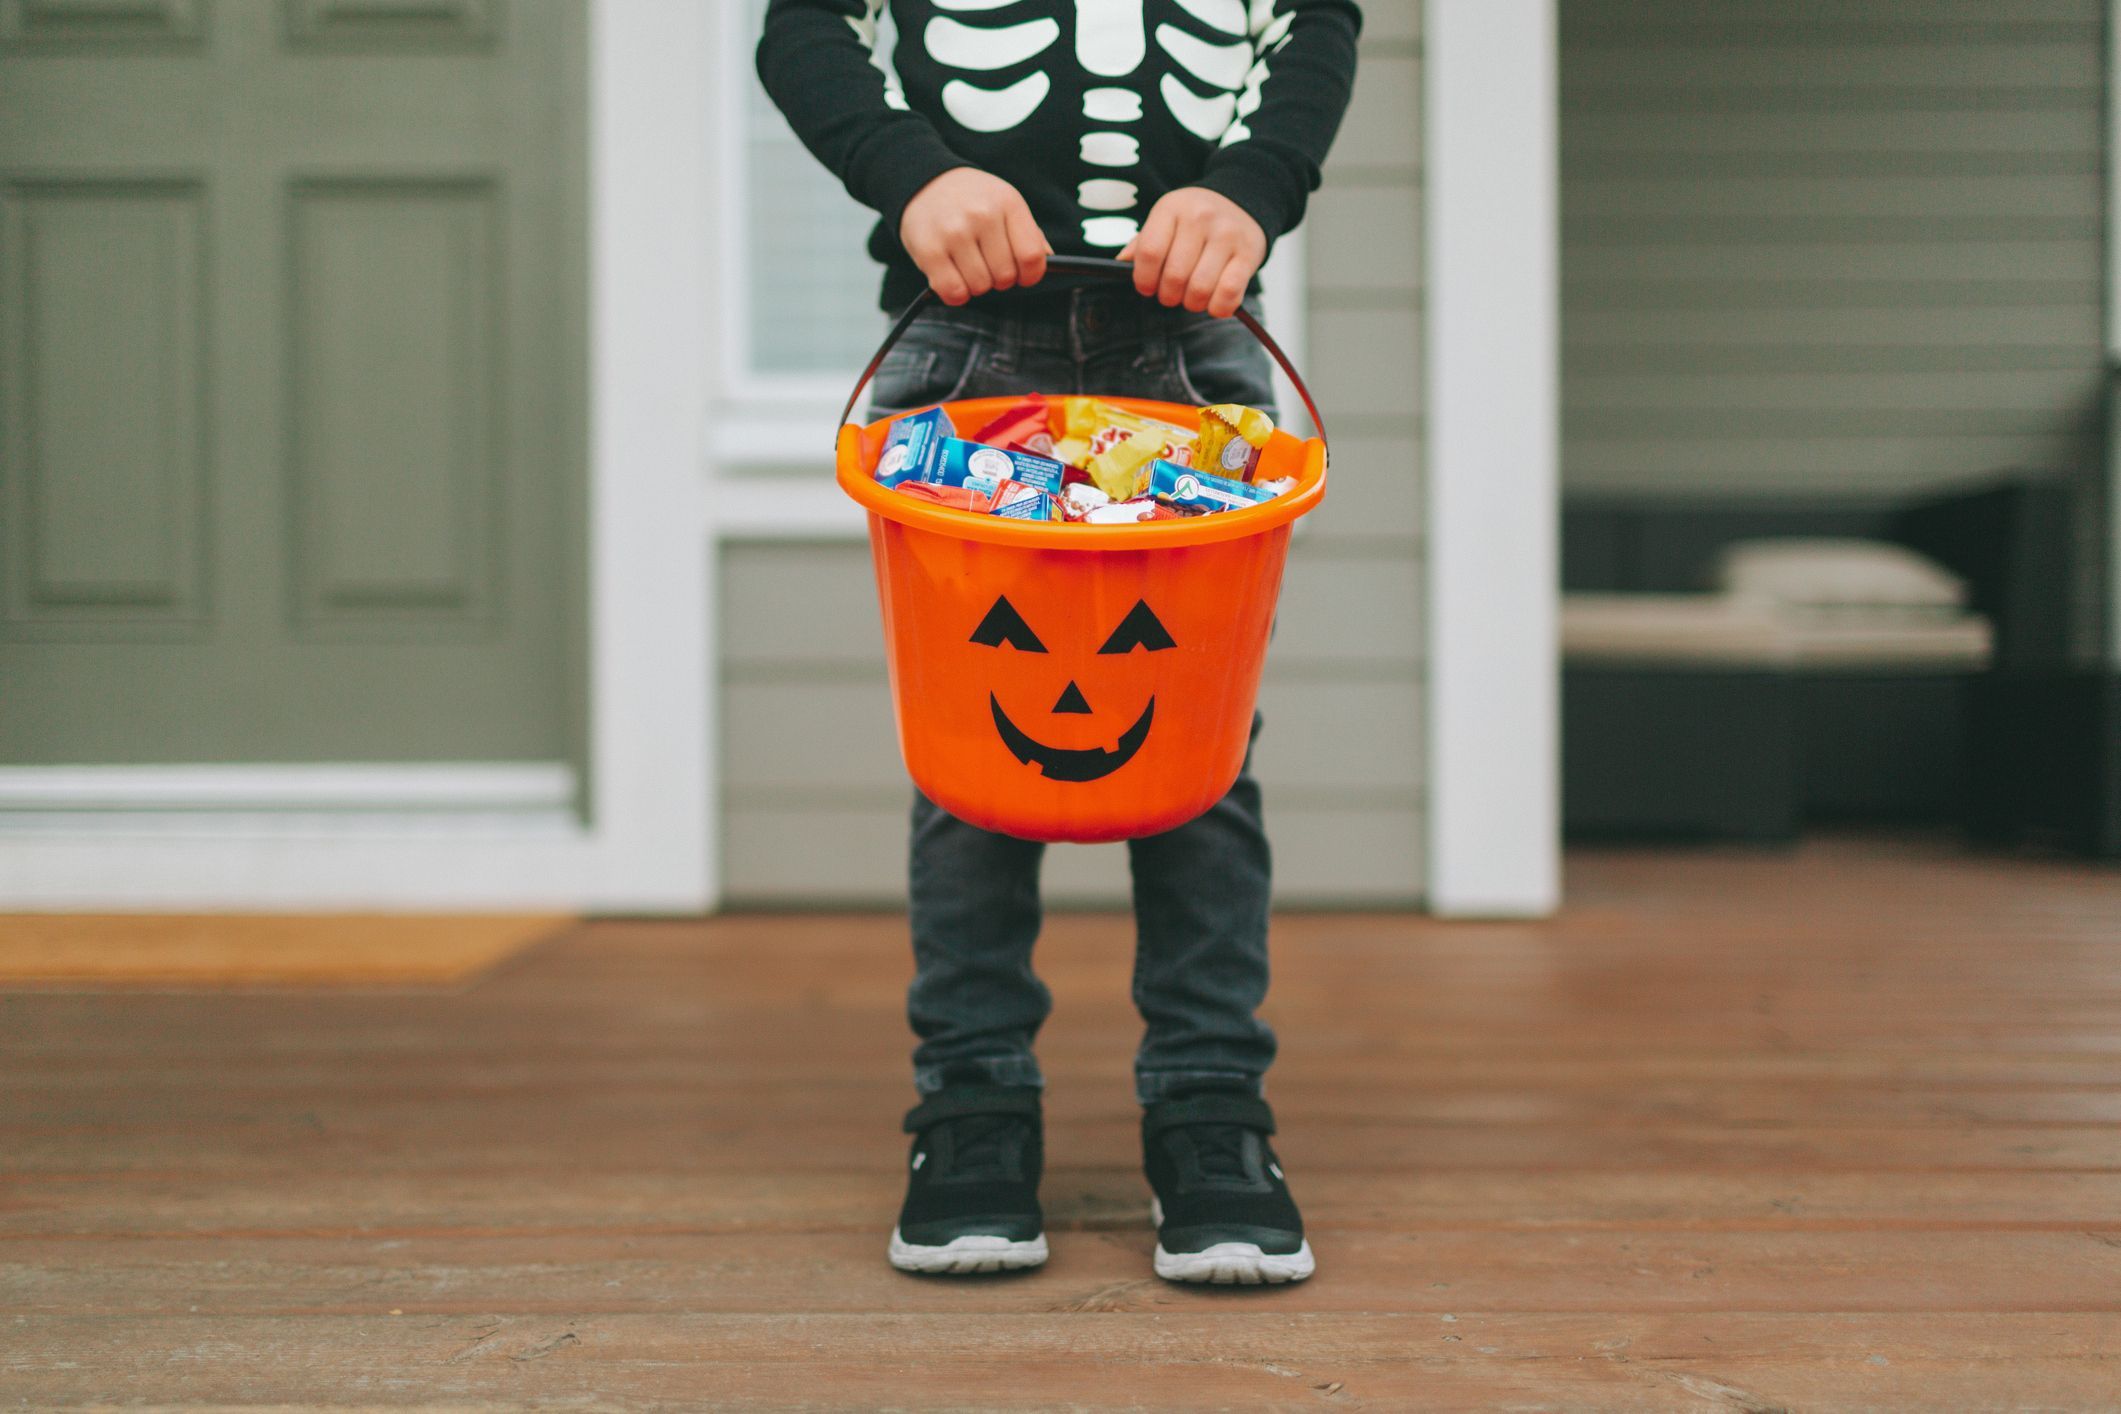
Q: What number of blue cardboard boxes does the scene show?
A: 4